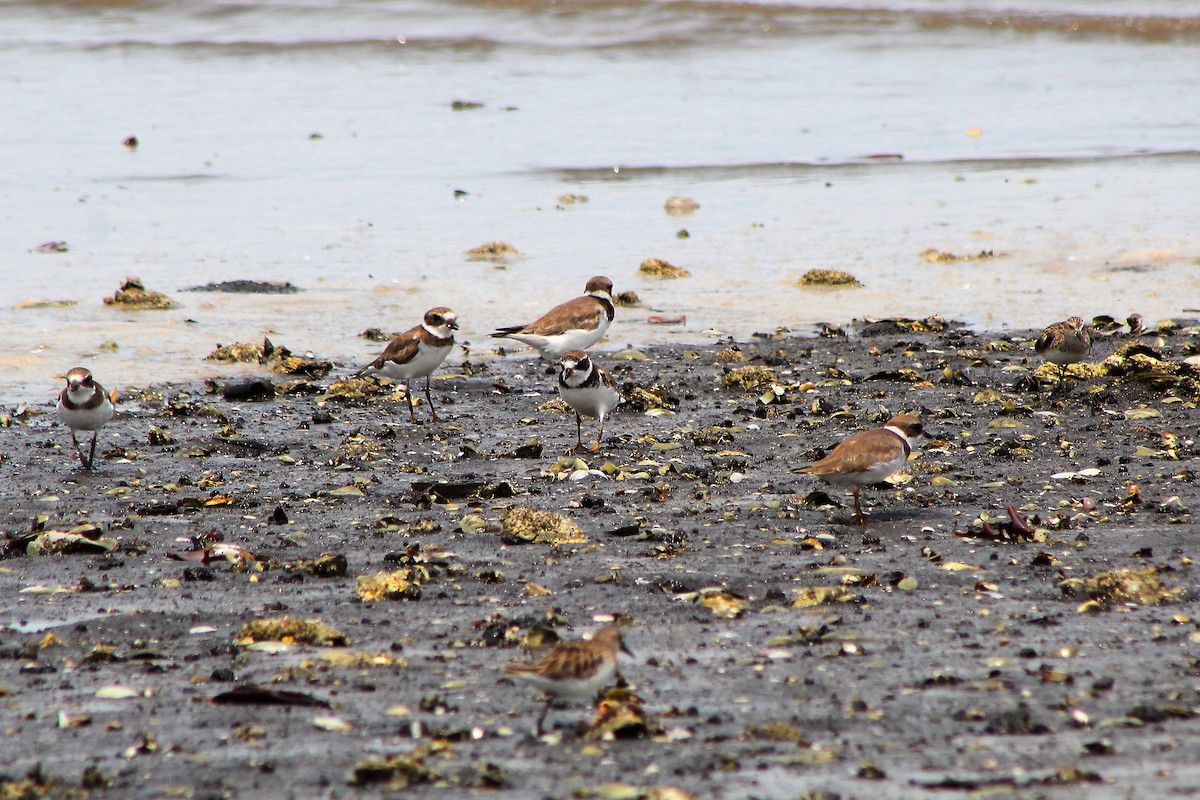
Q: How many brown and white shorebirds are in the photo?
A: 7